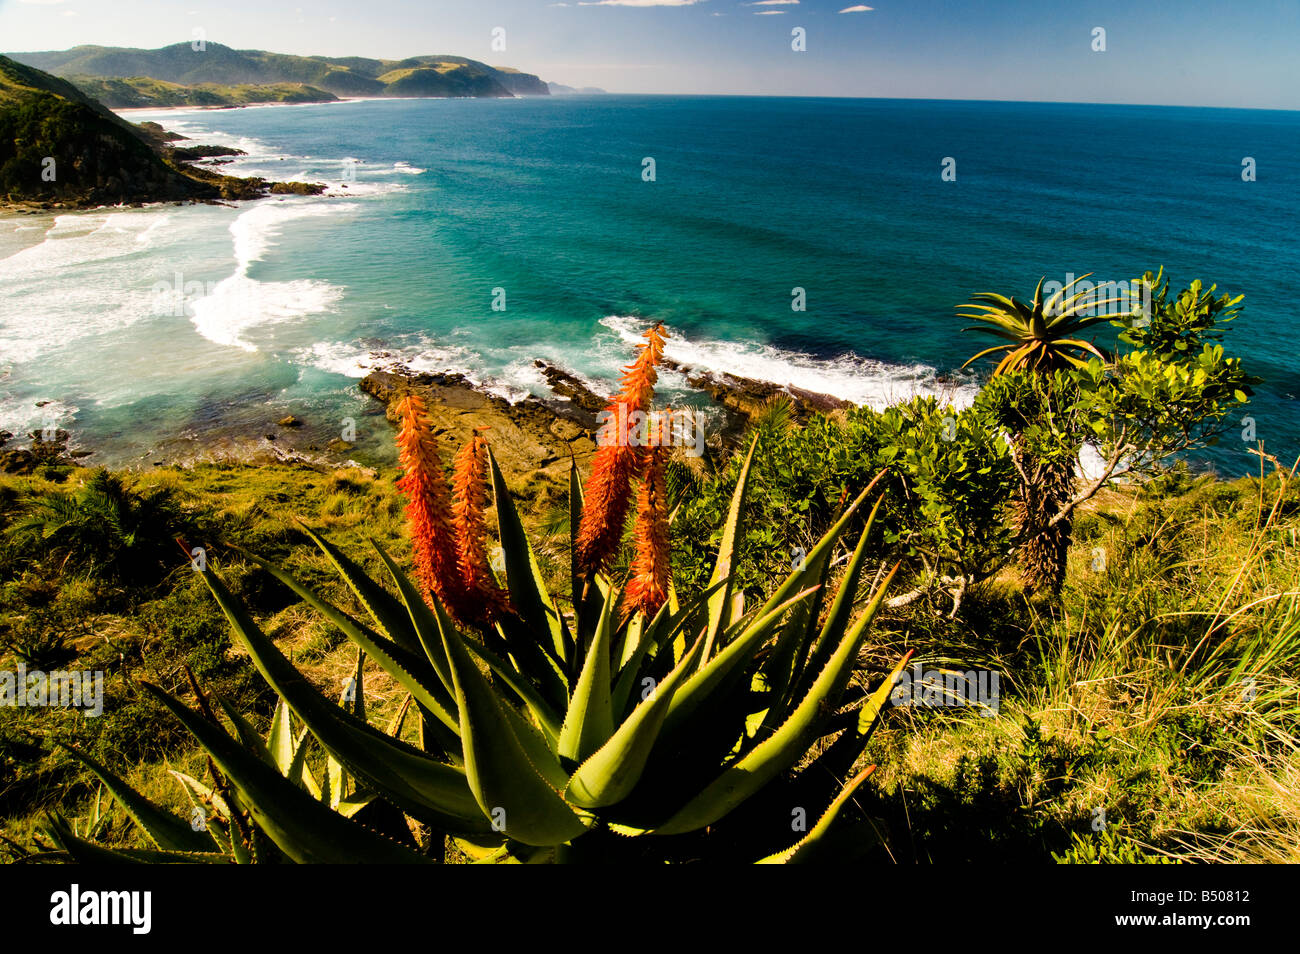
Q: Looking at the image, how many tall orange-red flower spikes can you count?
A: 4